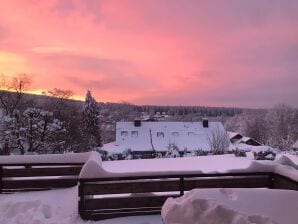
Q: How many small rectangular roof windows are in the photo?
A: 5